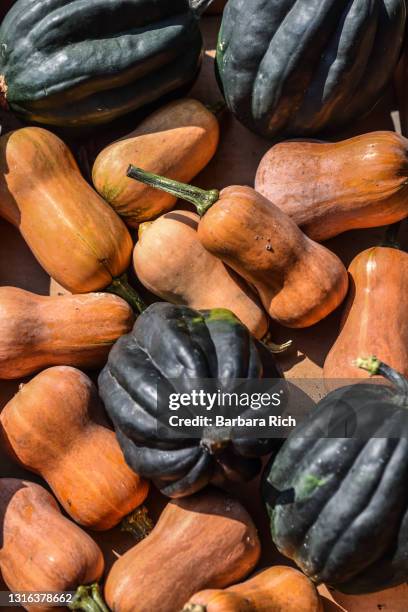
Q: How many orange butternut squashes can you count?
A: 11